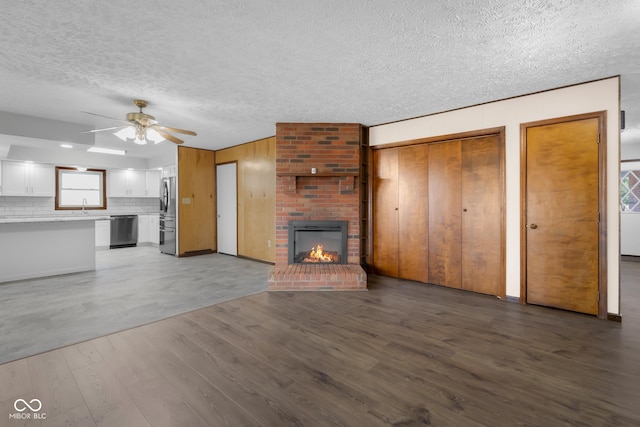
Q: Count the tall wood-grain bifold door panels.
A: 4